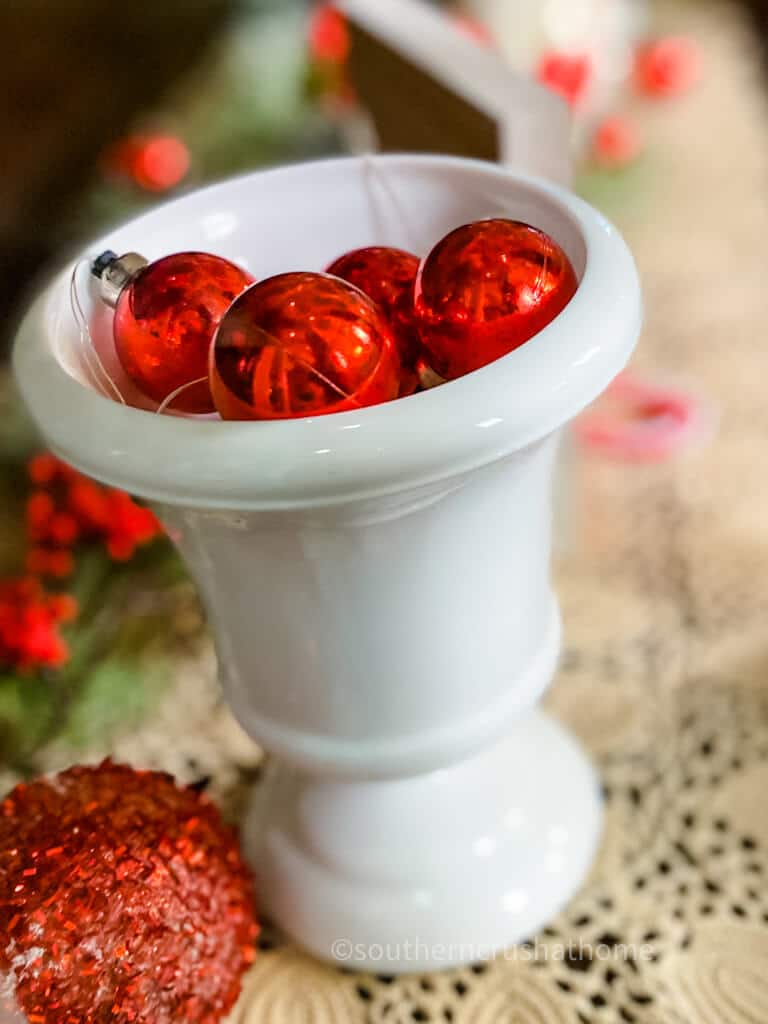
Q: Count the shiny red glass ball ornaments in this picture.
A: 4